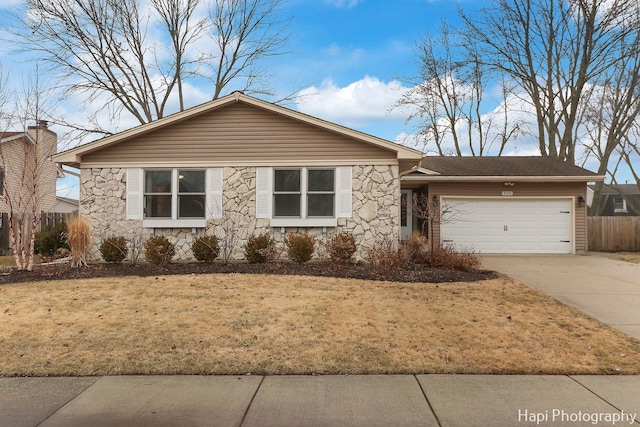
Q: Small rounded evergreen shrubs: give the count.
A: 6